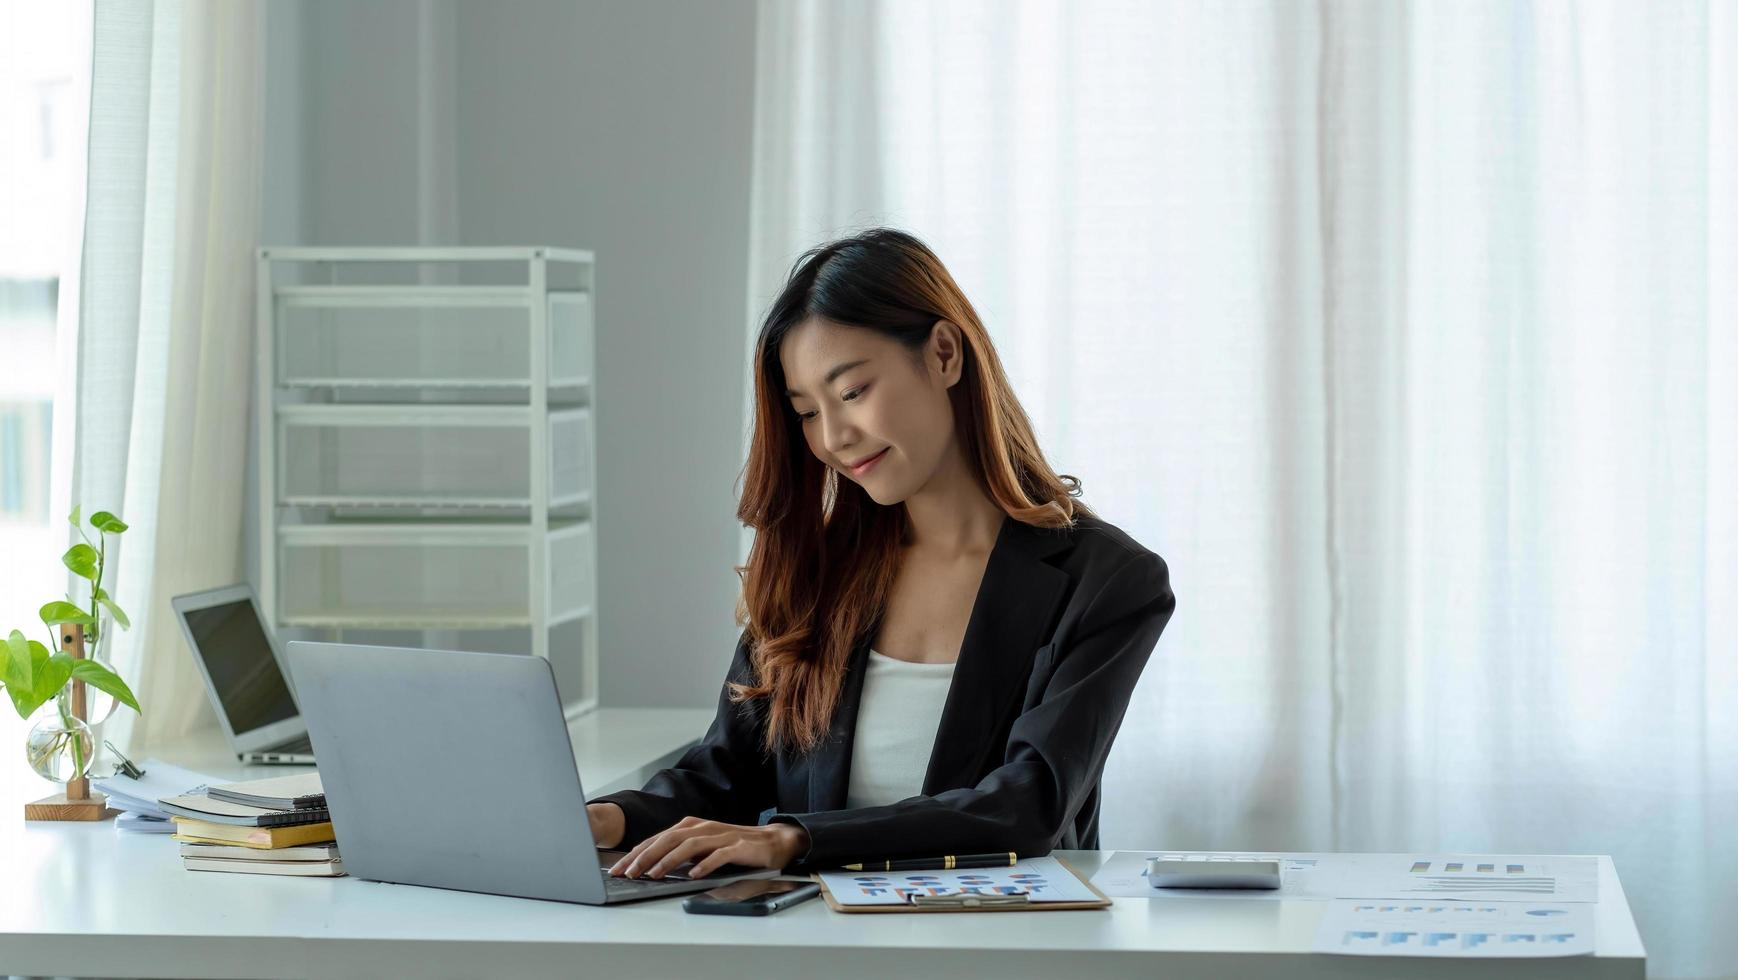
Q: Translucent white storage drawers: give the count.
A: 3